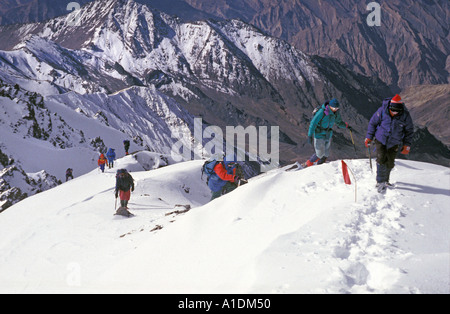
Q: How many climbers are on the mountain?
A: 8